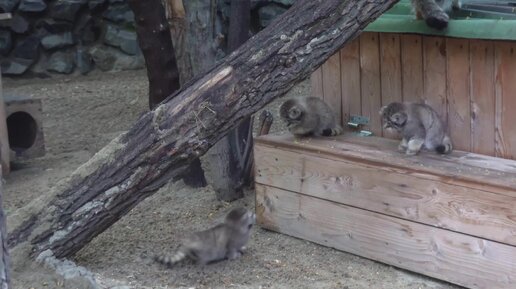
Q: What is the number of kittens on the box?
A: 2